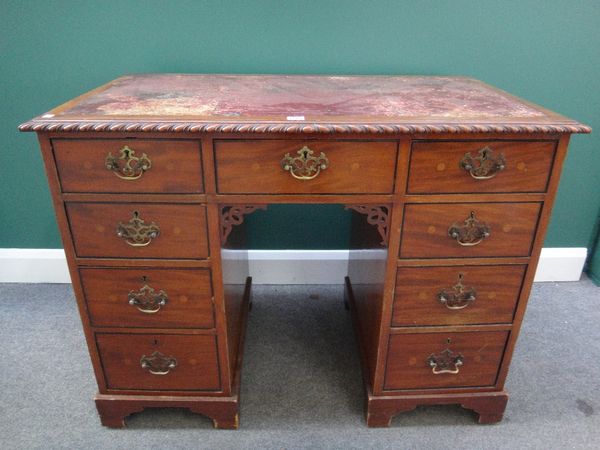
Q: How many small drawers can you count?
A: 8